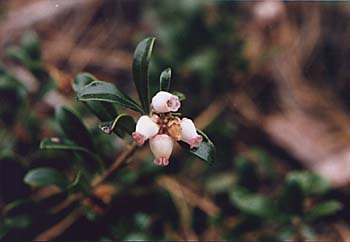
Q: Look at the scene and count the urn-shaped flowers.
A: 4